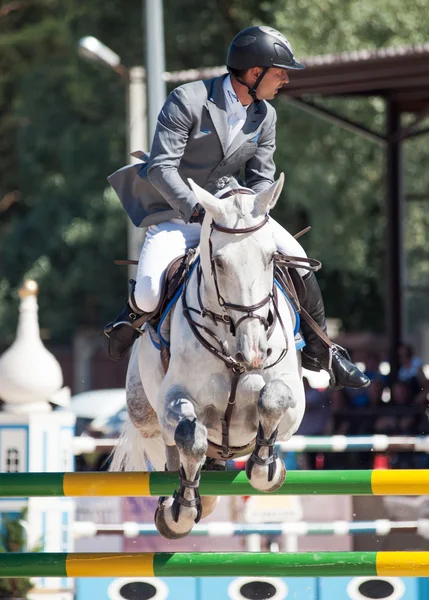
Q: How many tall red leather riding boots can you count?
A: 0